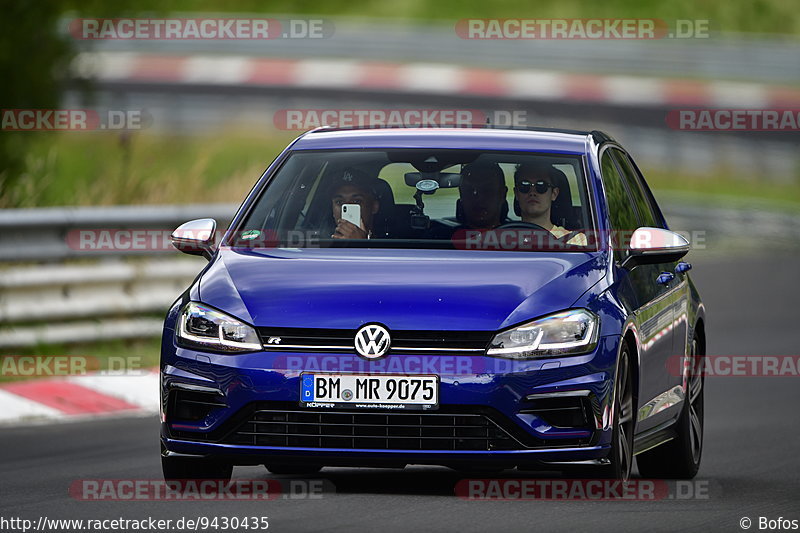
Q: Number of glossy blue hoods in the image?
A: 1